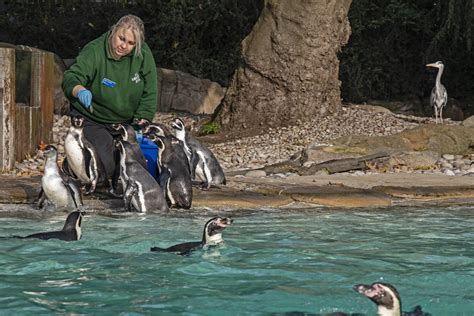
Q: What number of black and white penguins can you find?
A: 11